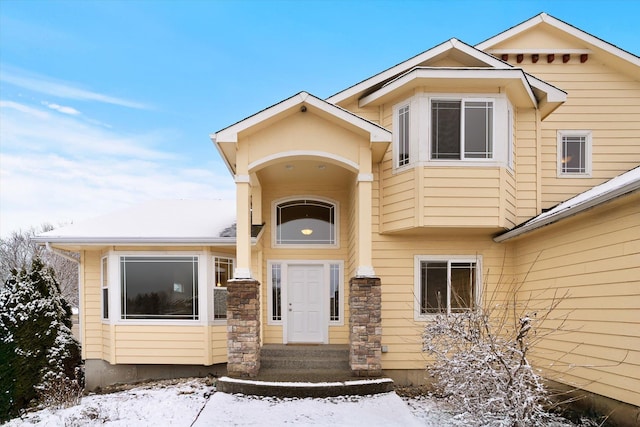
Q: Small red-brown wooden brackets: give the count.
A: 6